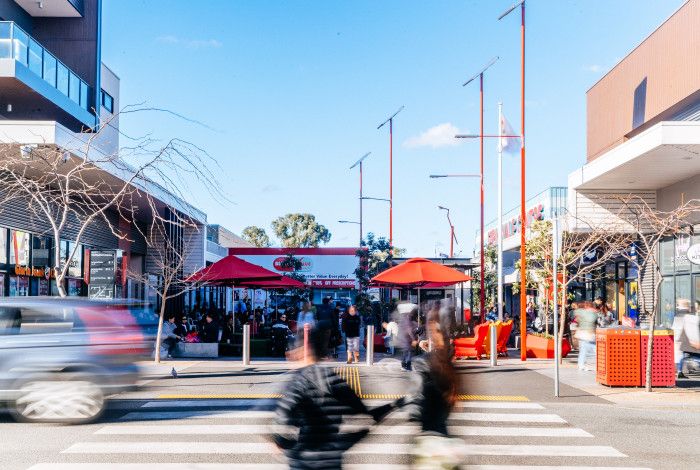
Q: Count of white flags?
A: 1